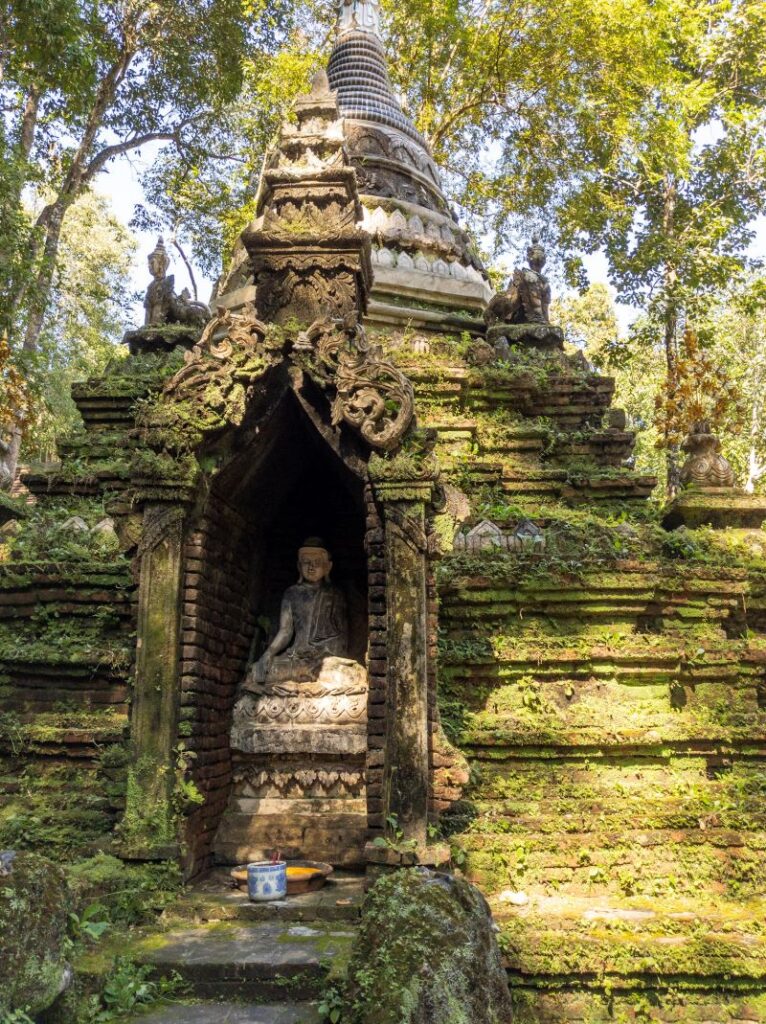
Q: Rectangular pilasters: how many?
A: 2